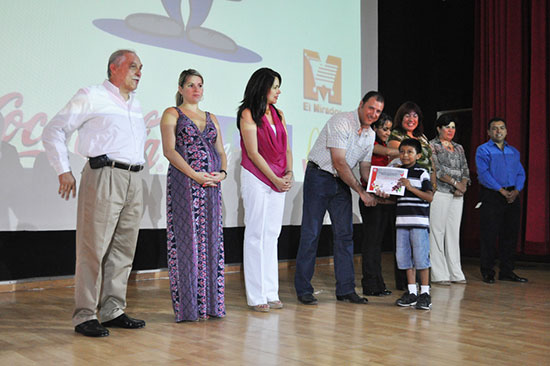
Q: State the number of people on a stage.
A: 9